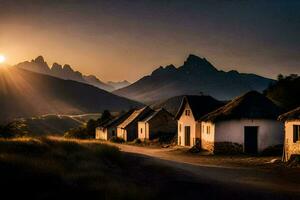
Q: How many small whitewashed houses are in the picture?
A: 6